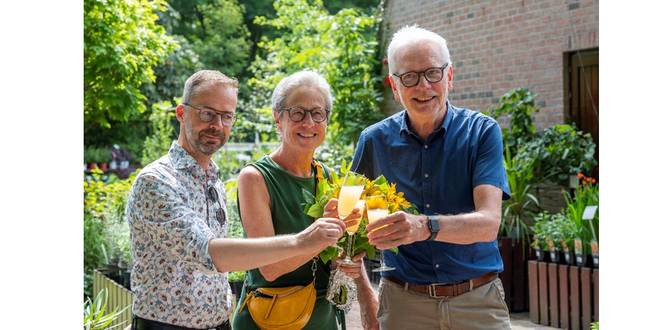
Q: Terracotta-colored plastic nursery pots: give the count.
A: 2